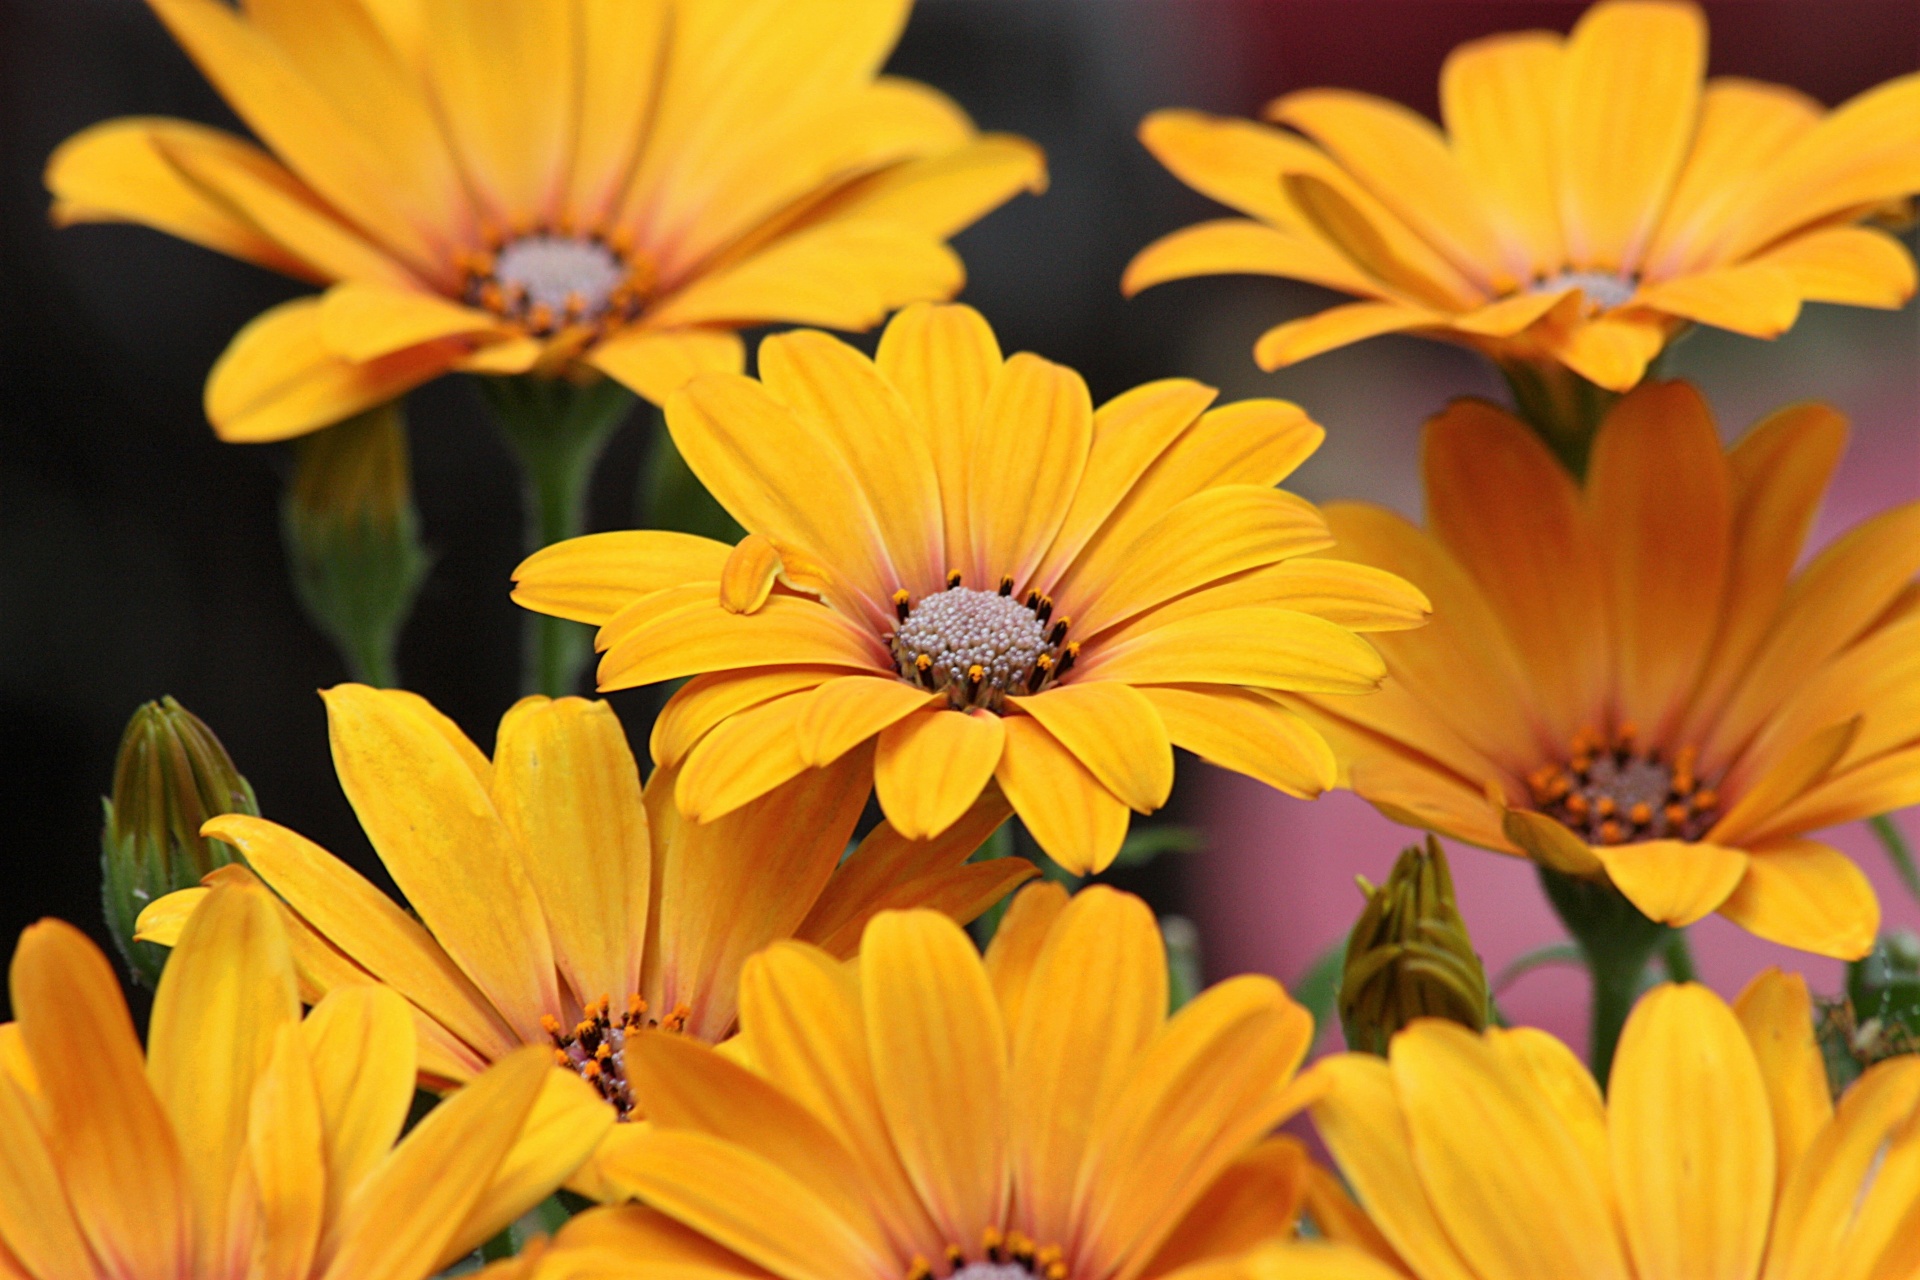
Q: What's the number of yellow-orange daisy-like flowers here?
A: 8